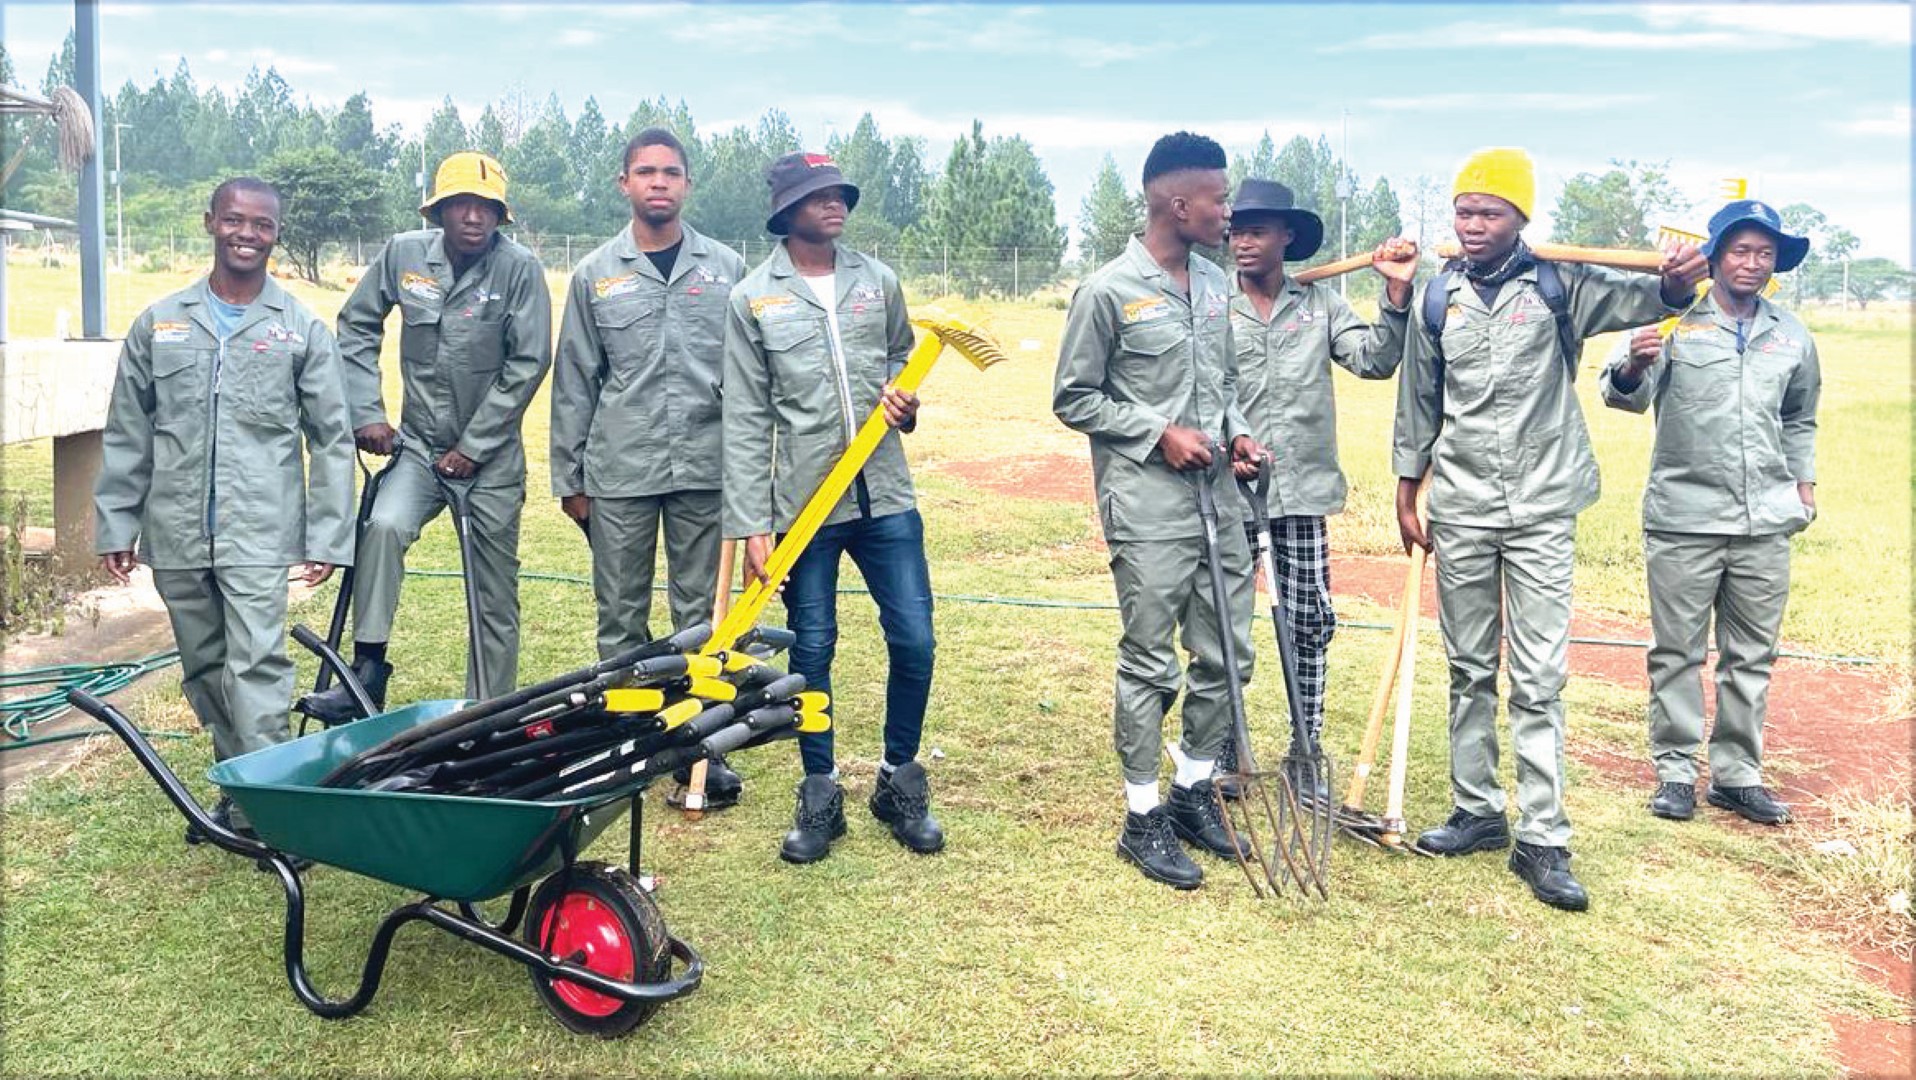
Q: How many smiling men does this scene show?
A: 1